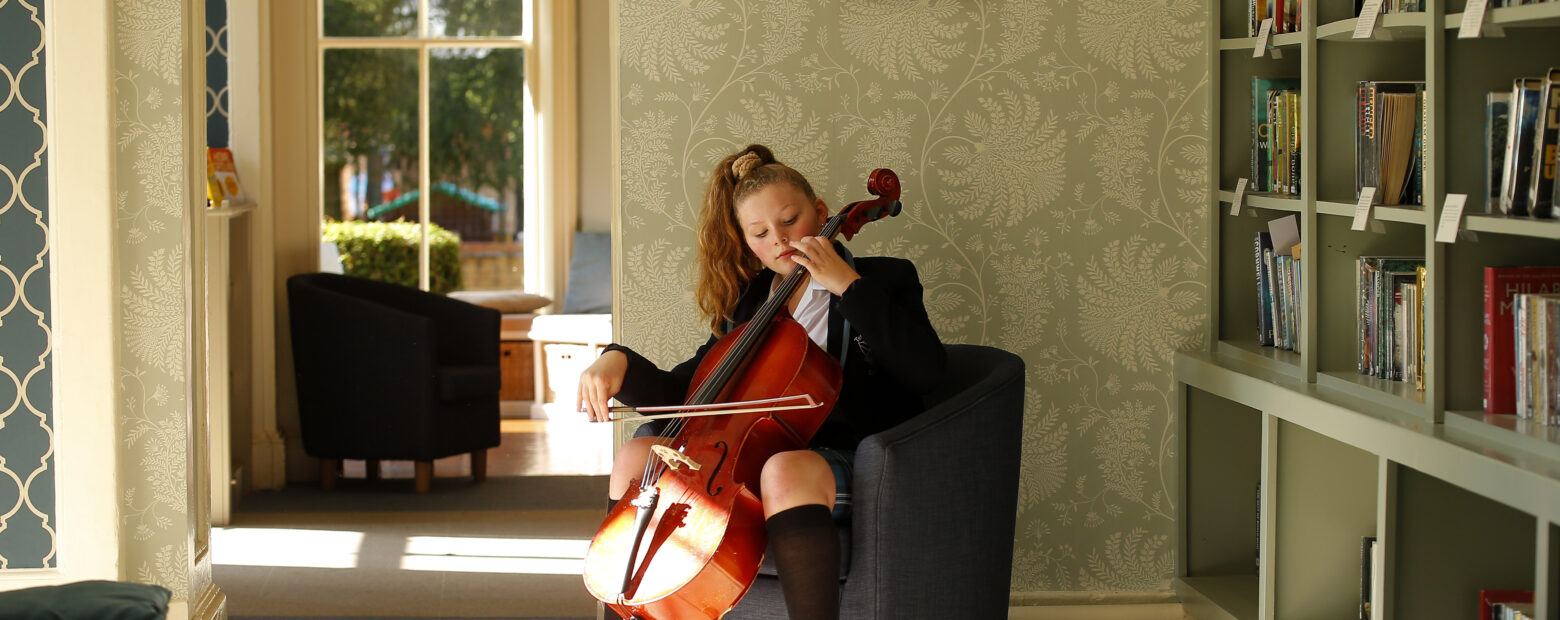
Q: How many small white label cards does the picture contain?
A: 6